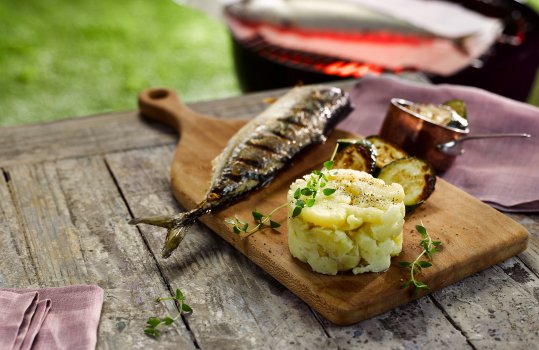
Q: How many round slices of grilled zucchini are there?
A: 3